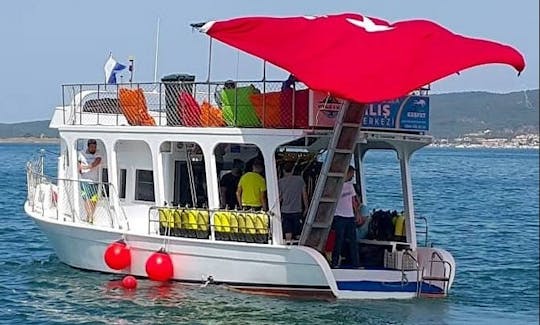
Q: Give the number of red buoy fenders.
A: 3